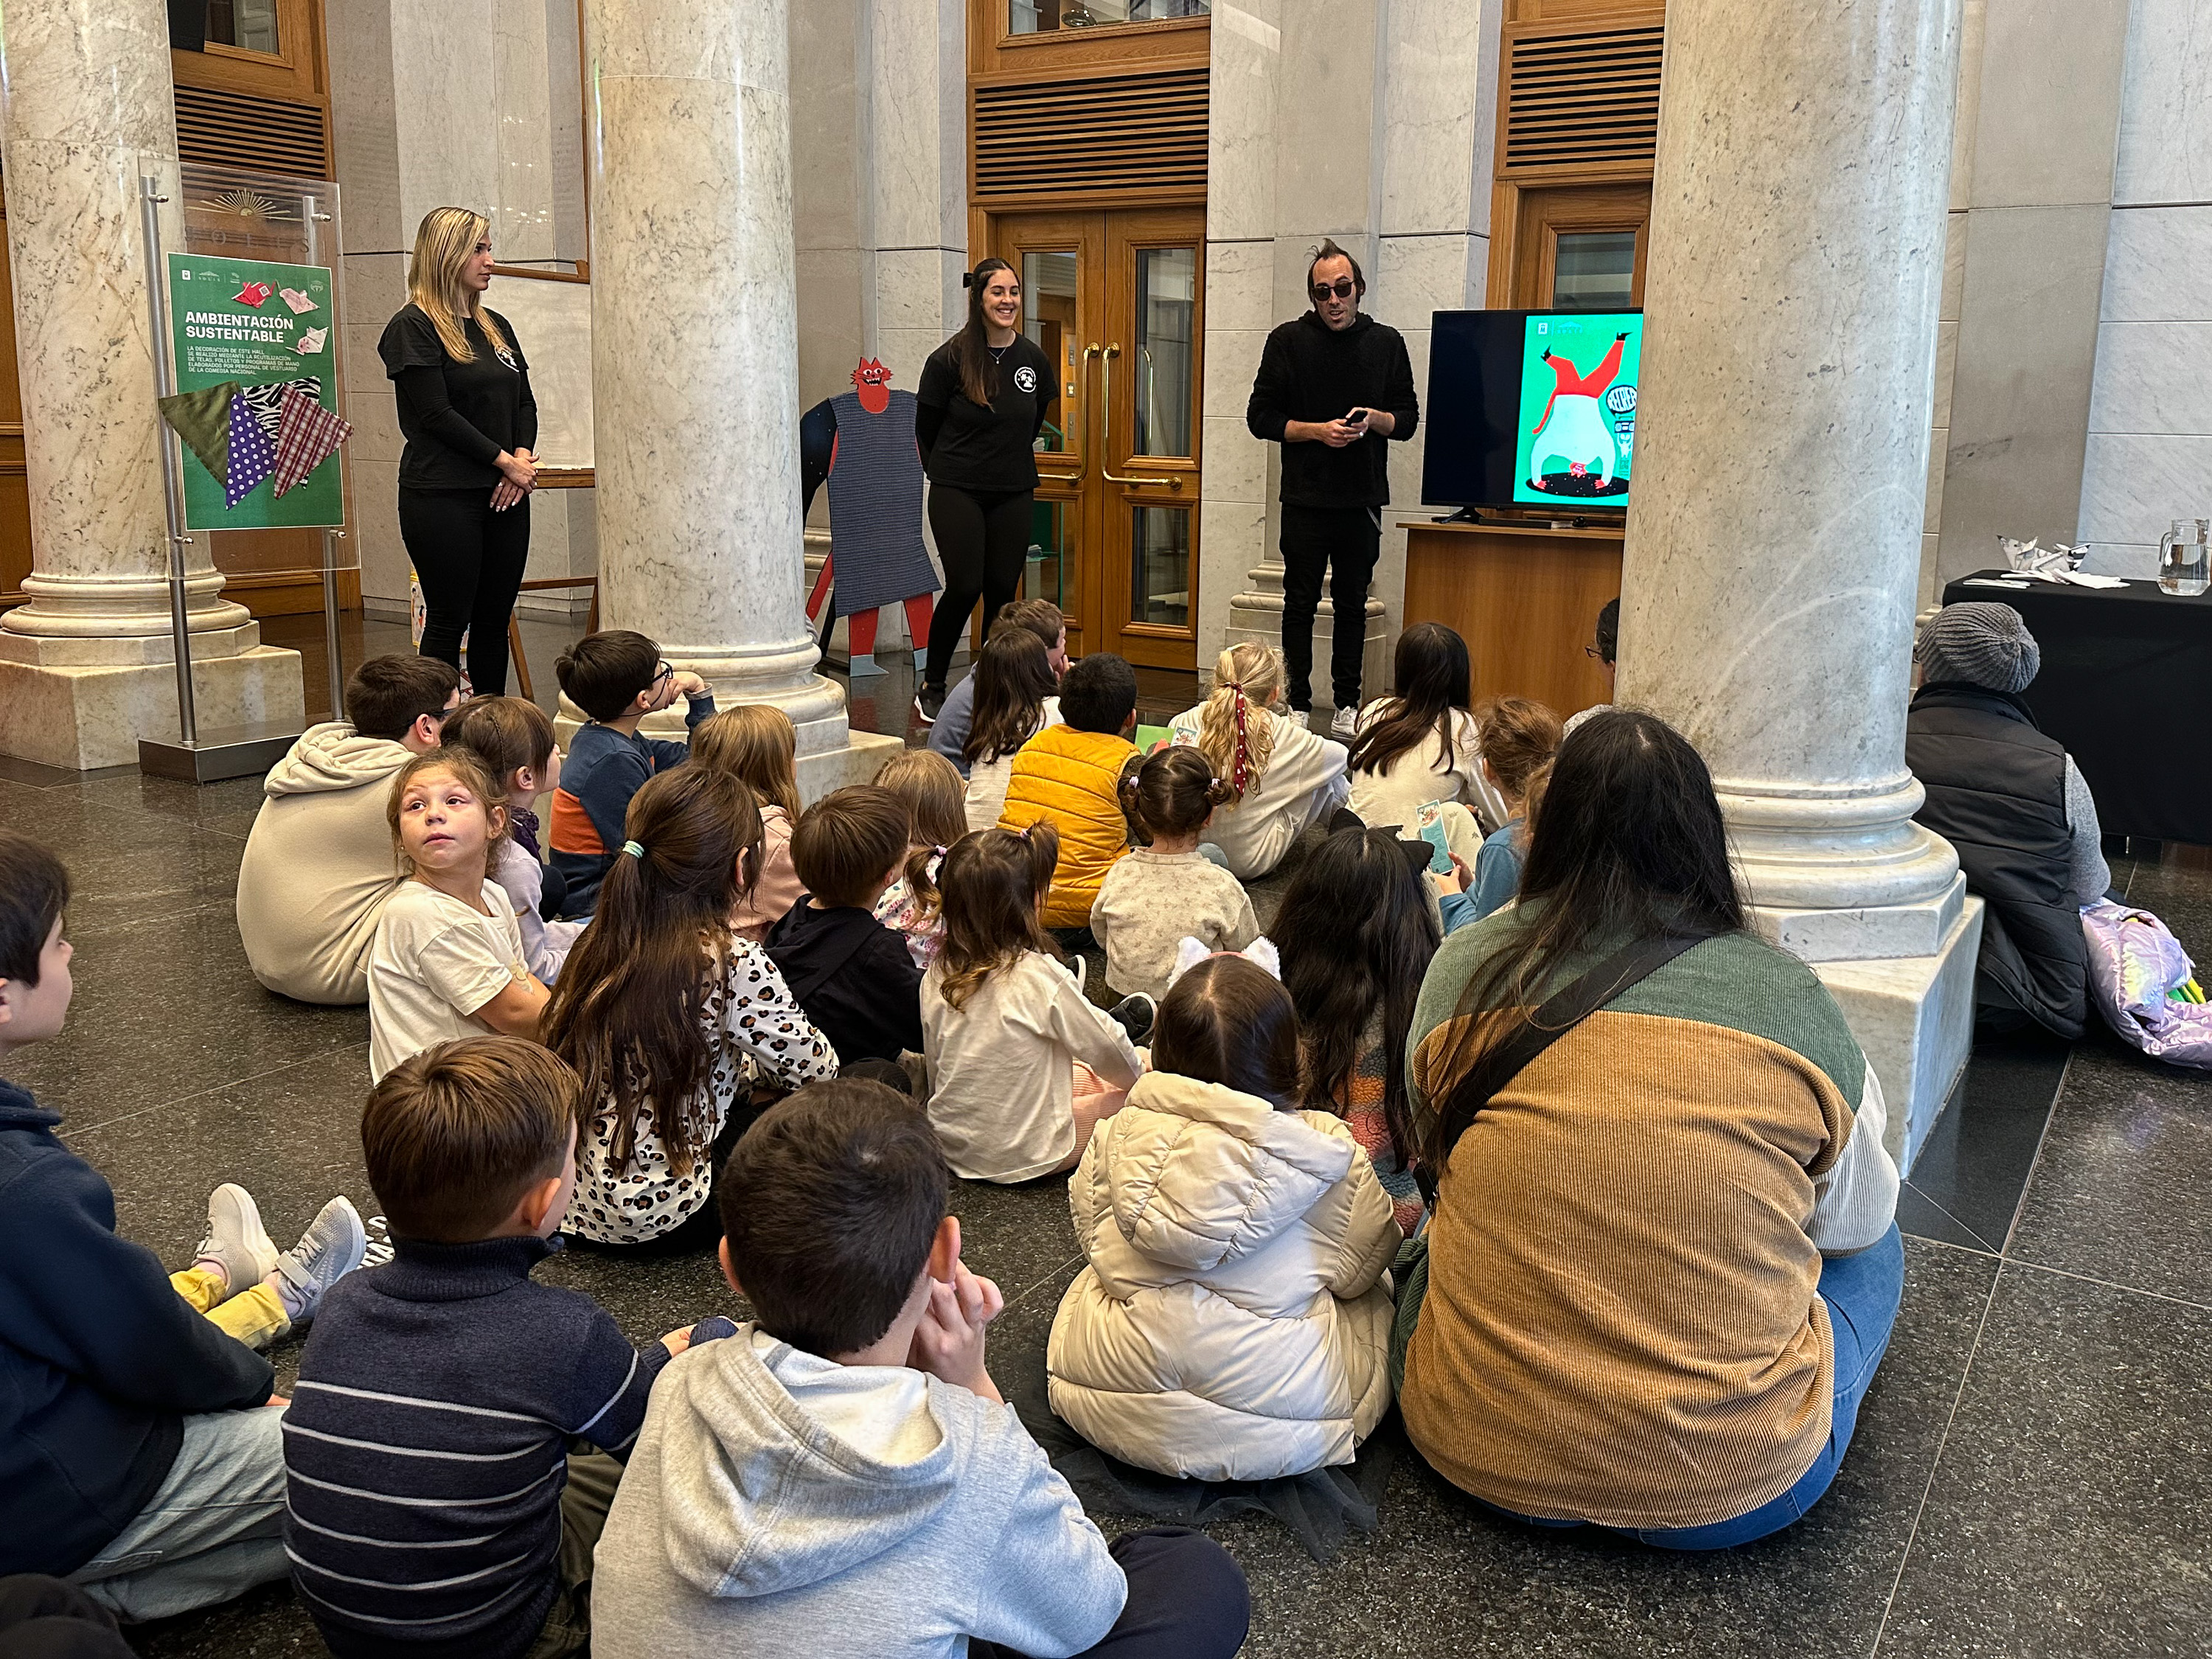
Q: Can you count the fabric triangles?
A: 4